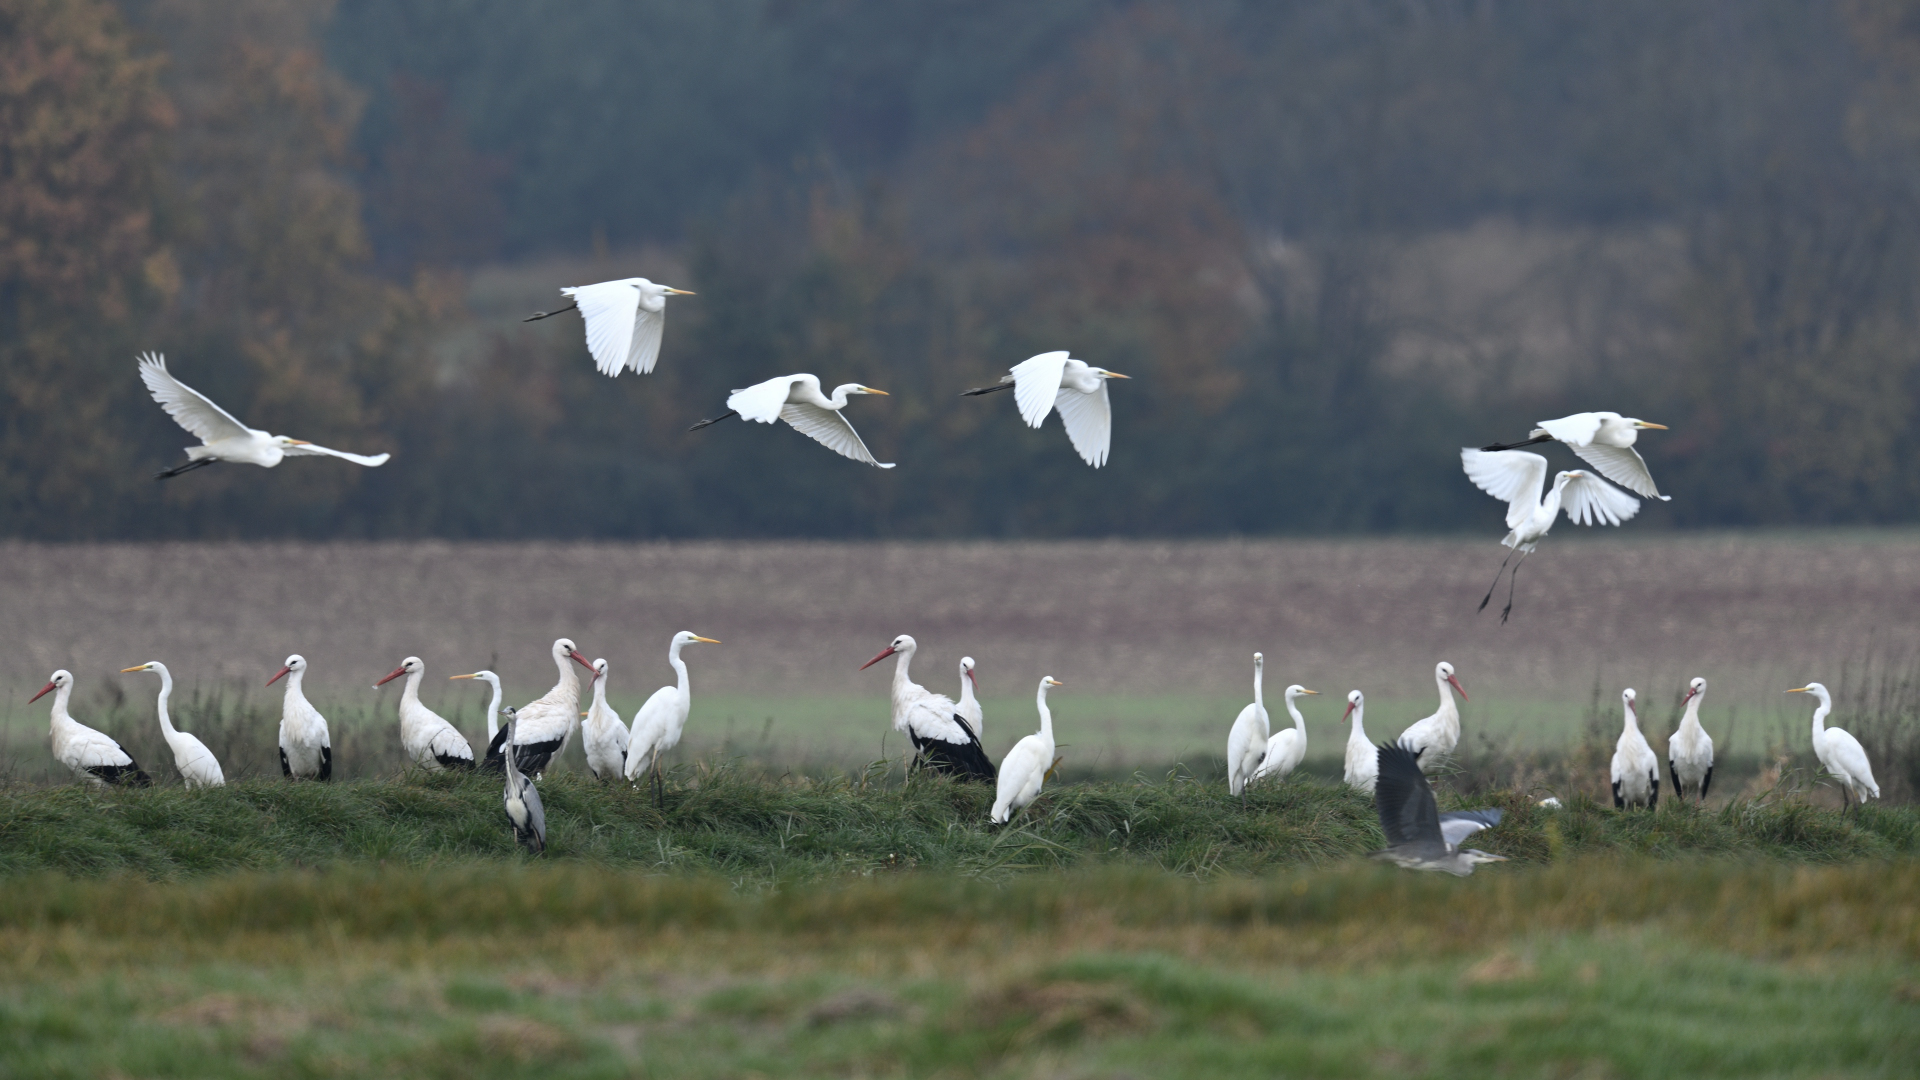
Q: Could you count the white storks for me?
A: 11